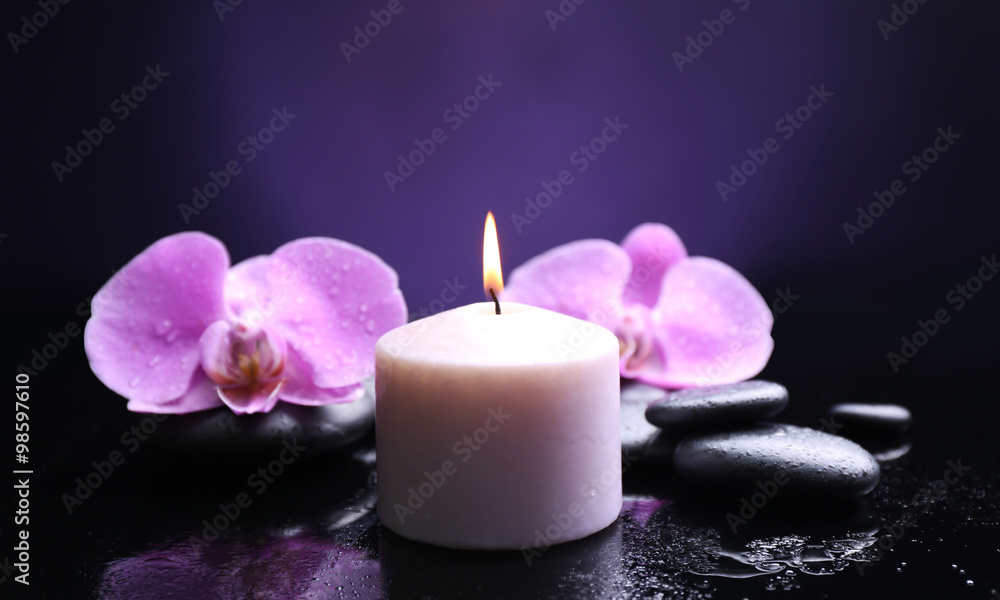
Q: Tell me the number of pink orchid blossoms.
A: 2